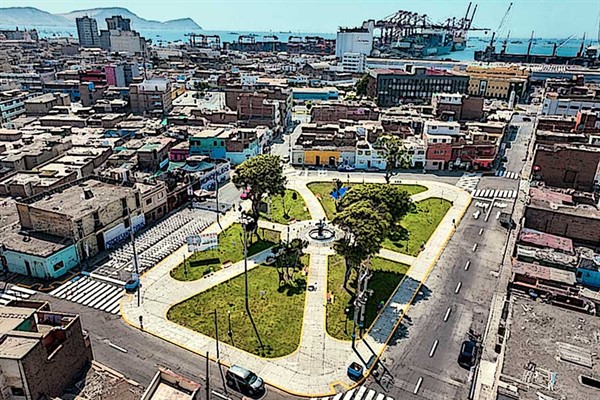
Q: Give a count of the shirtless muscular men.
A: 0